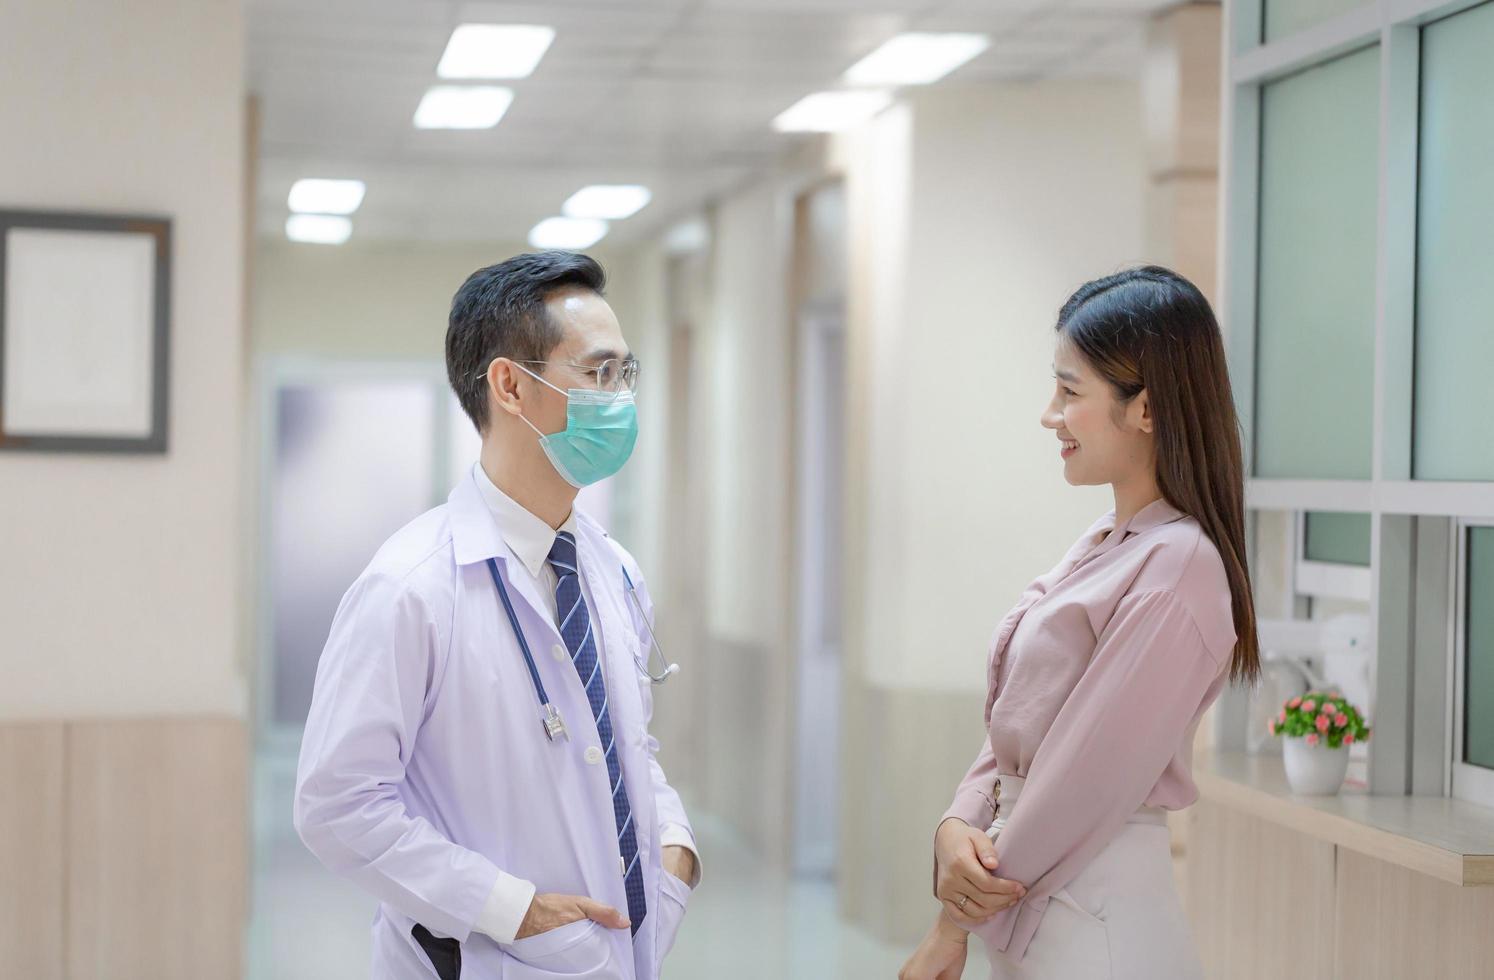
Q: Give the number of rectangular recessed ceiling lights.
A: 8